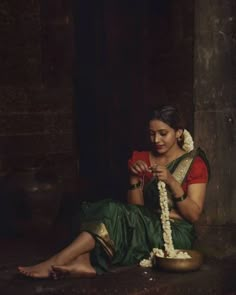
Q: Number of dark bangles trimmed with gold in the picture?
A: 2